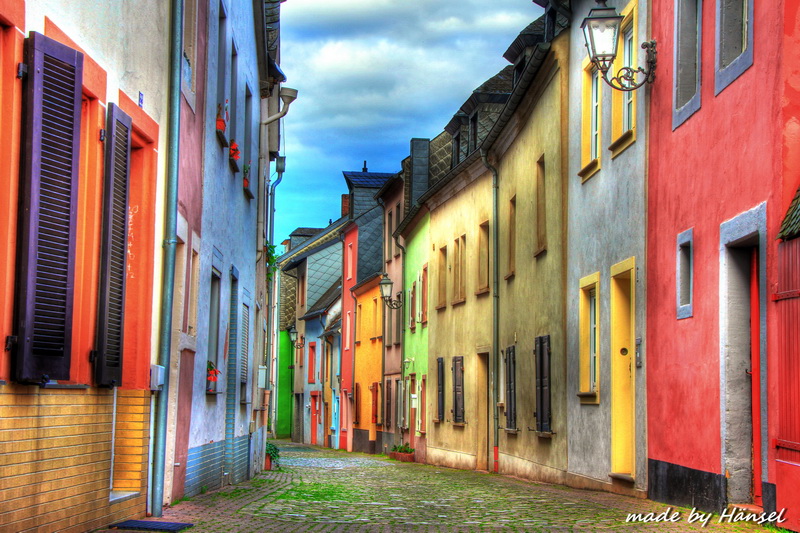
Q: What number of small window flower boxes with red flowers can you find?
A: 4